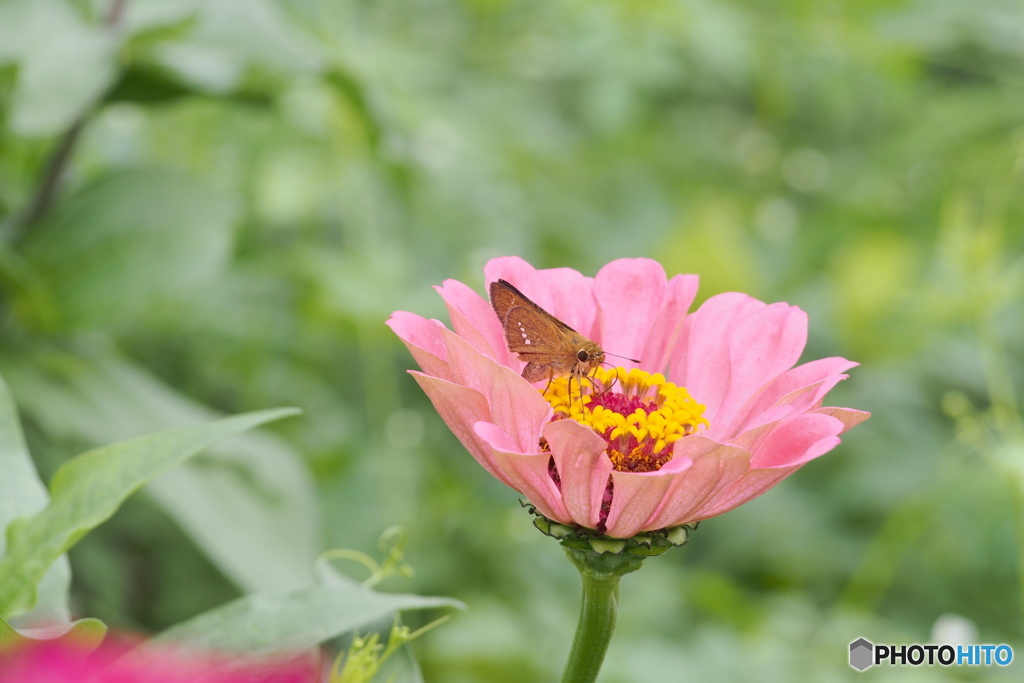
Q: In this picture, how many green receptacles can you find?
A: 1